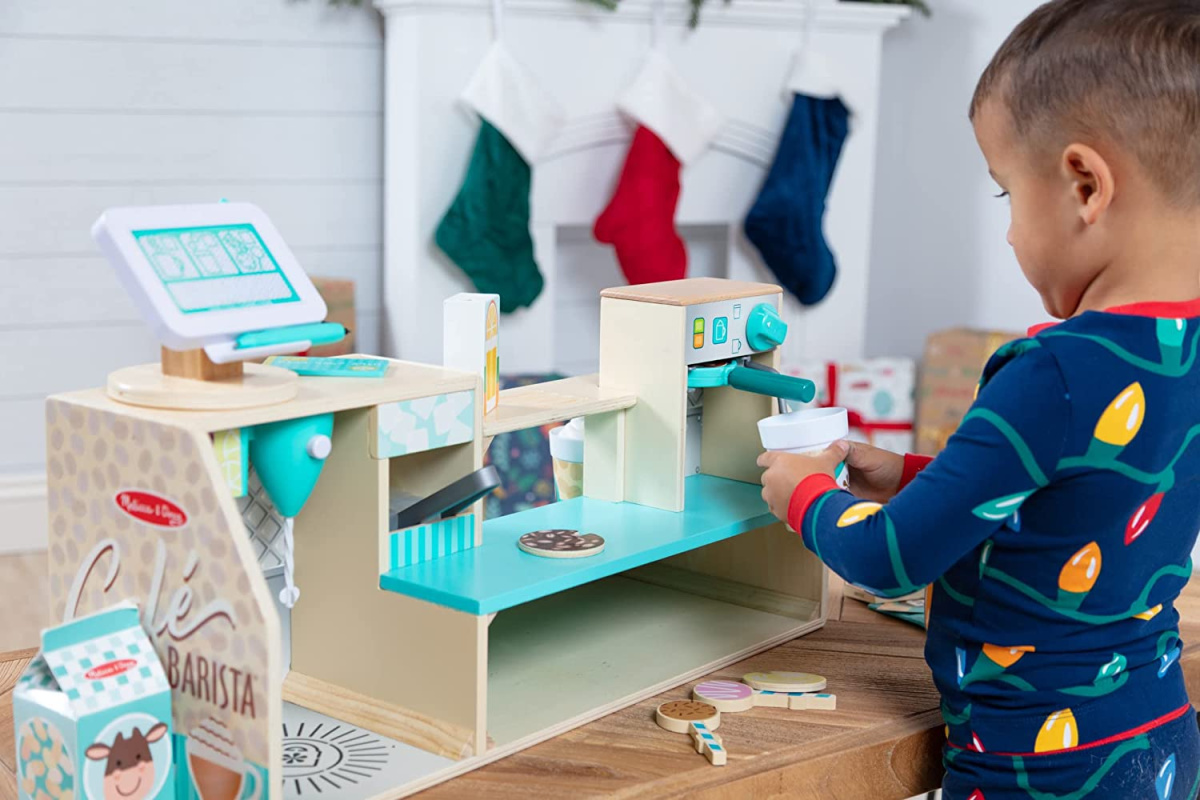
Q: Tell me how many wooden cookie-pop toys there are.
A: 2